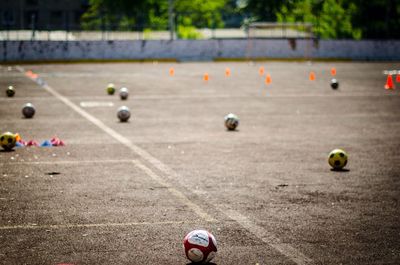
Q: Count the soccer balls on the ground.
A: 10